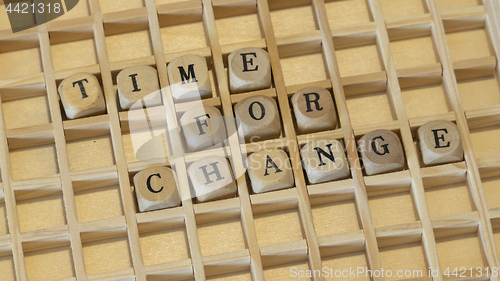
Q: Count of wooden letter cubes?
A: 13